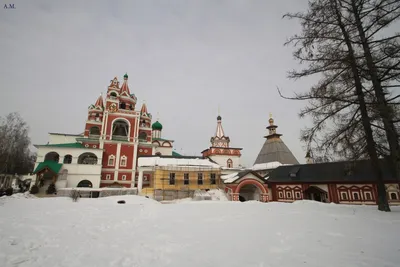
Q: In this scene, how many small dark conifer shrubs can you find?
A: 2